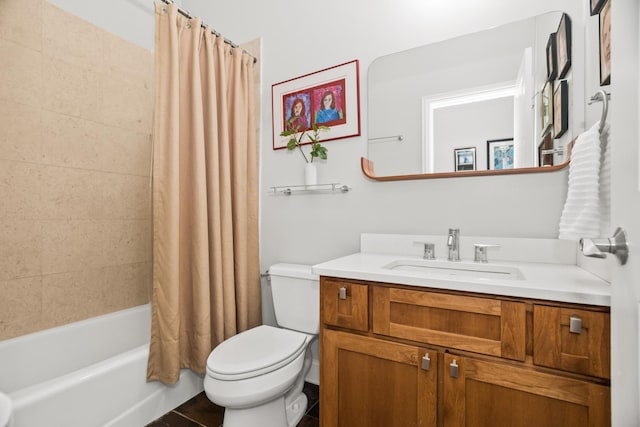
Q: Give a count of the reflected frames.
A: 7